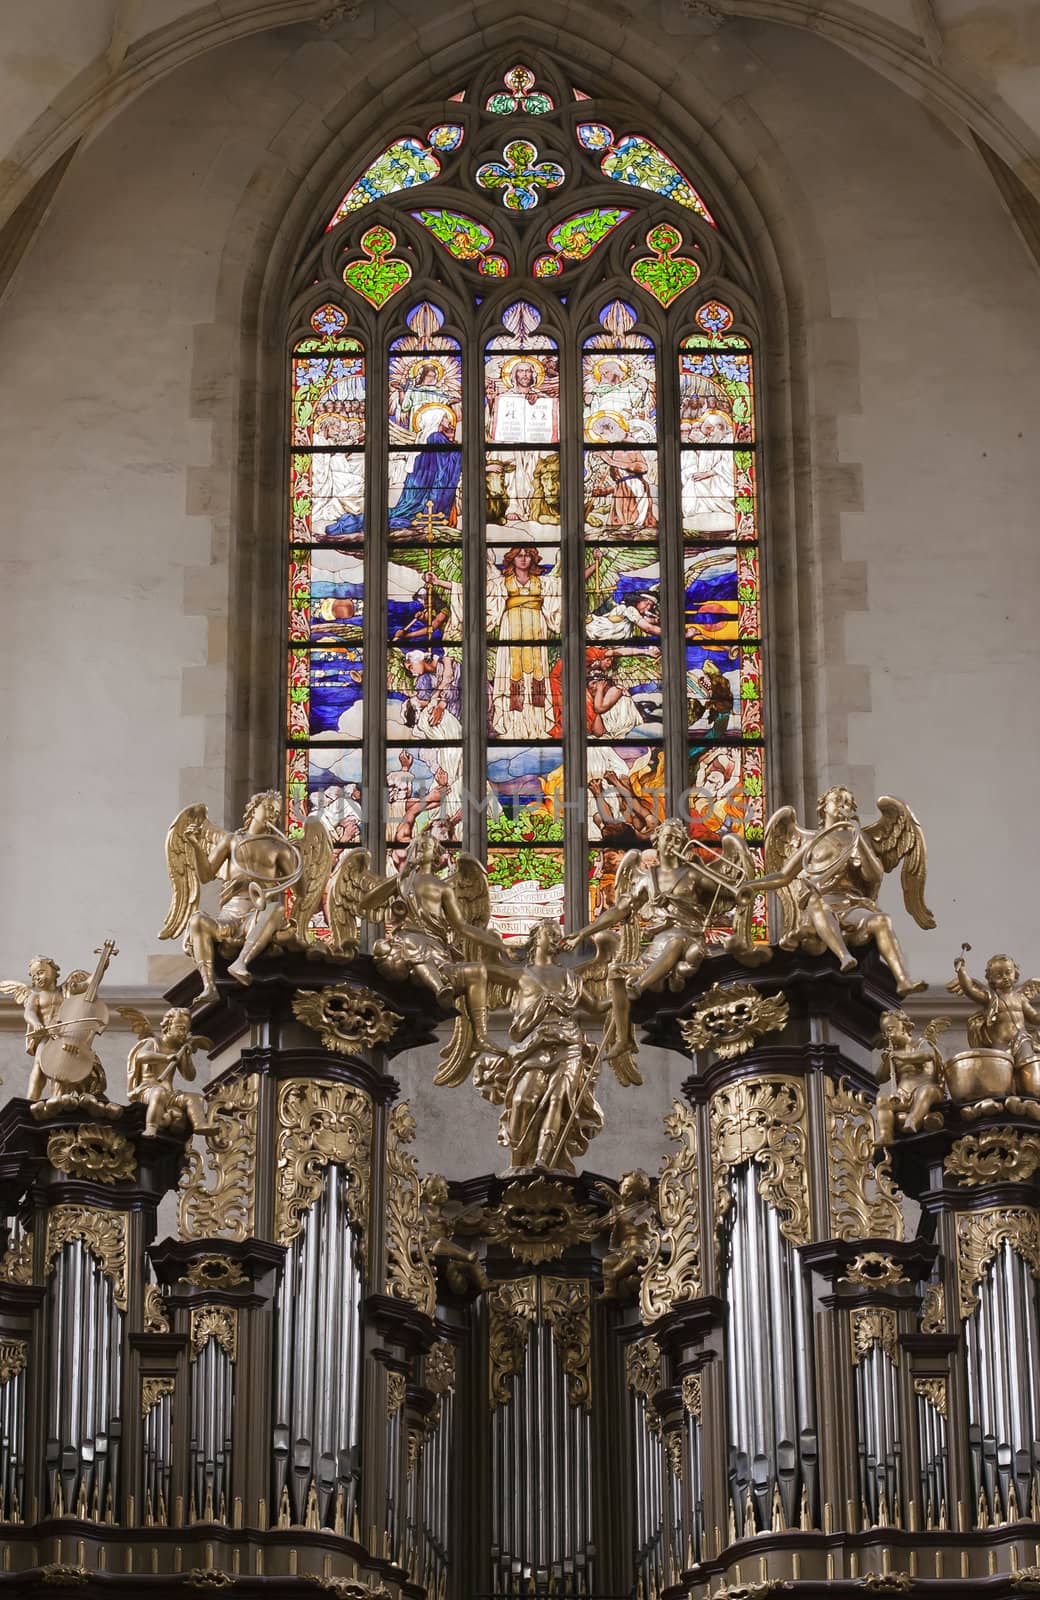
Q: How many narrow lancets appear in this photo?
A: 5